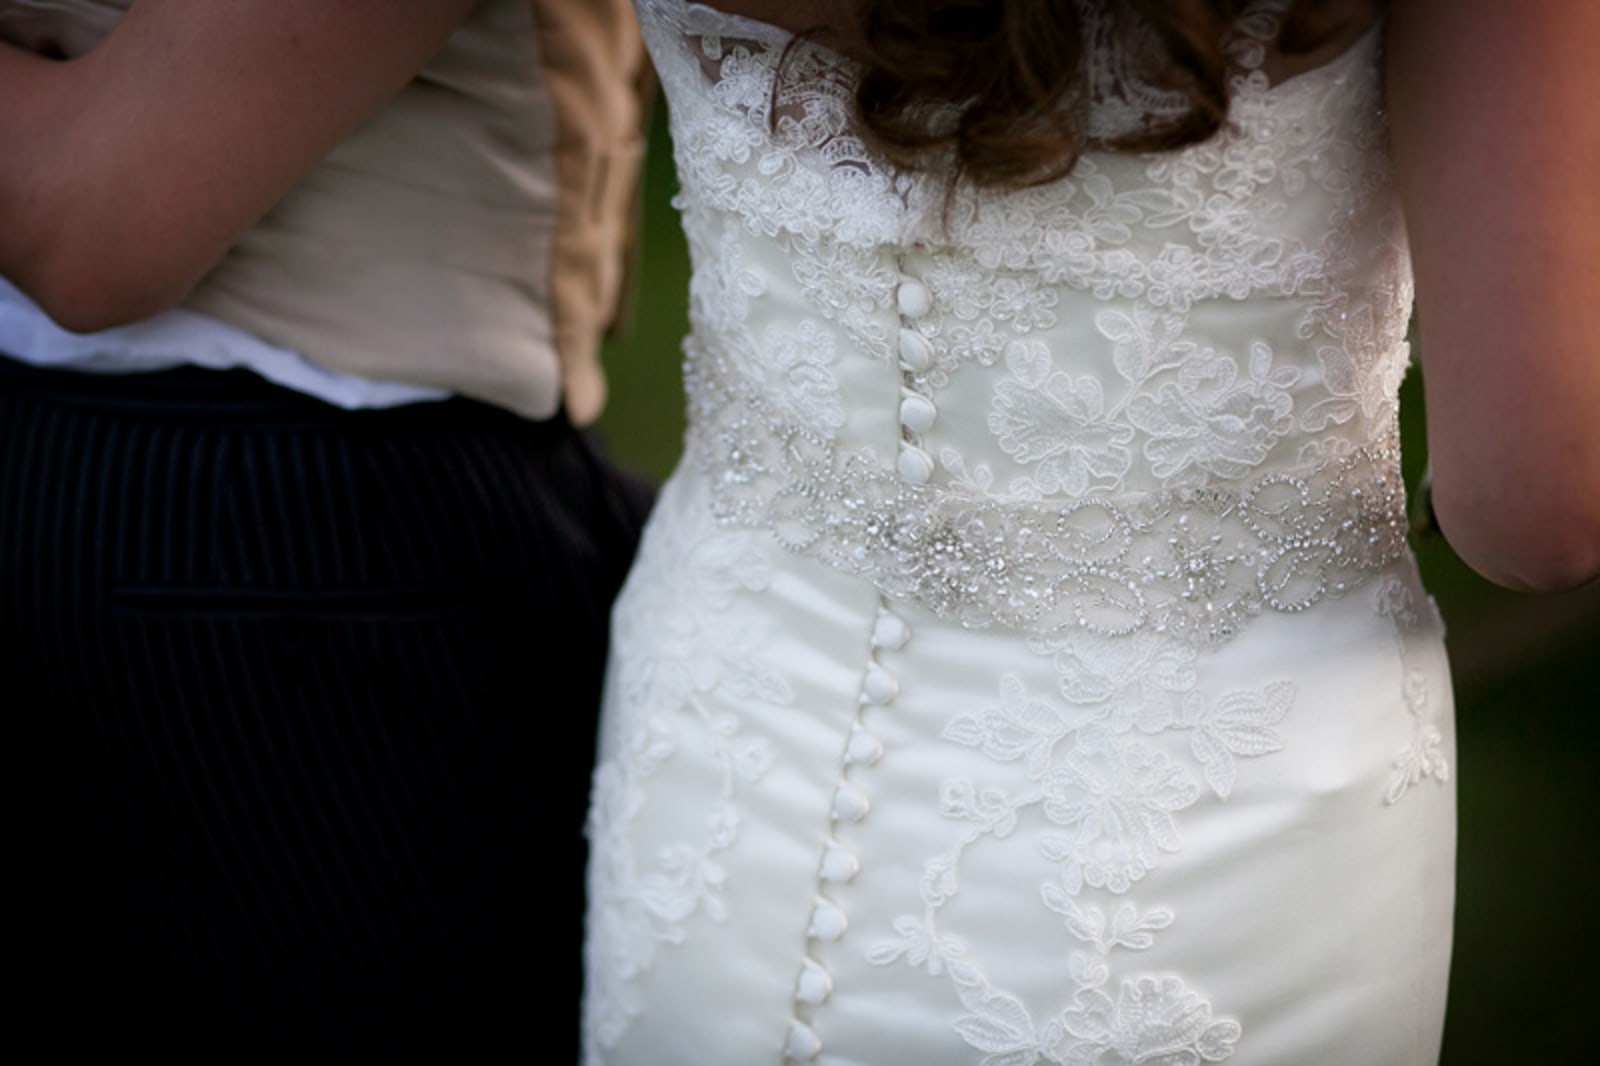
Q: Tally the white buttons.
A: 12